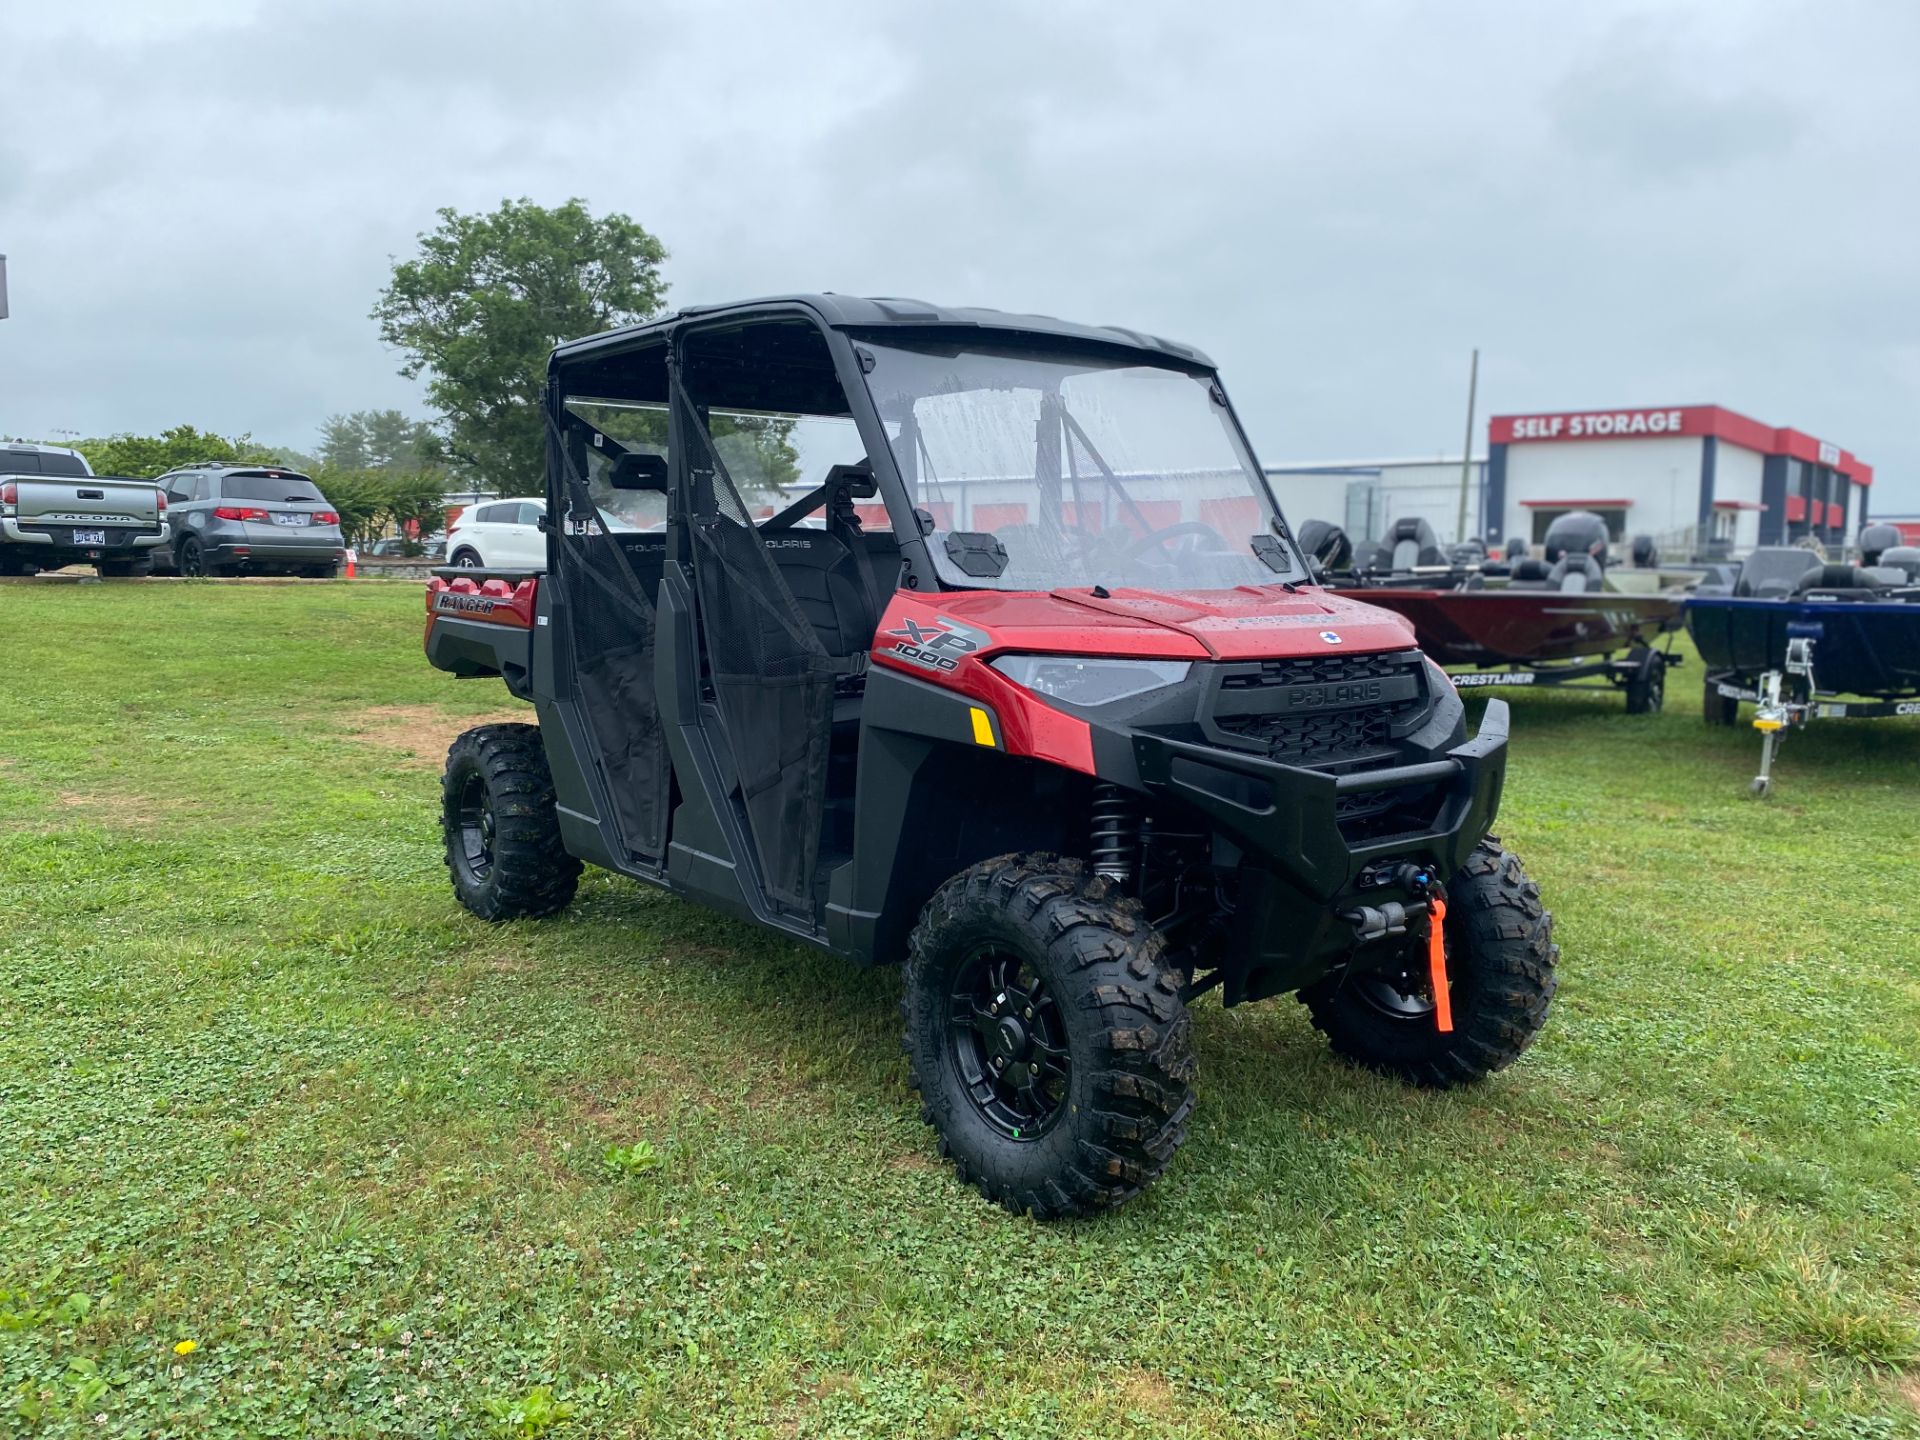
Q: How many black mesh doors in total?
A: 2